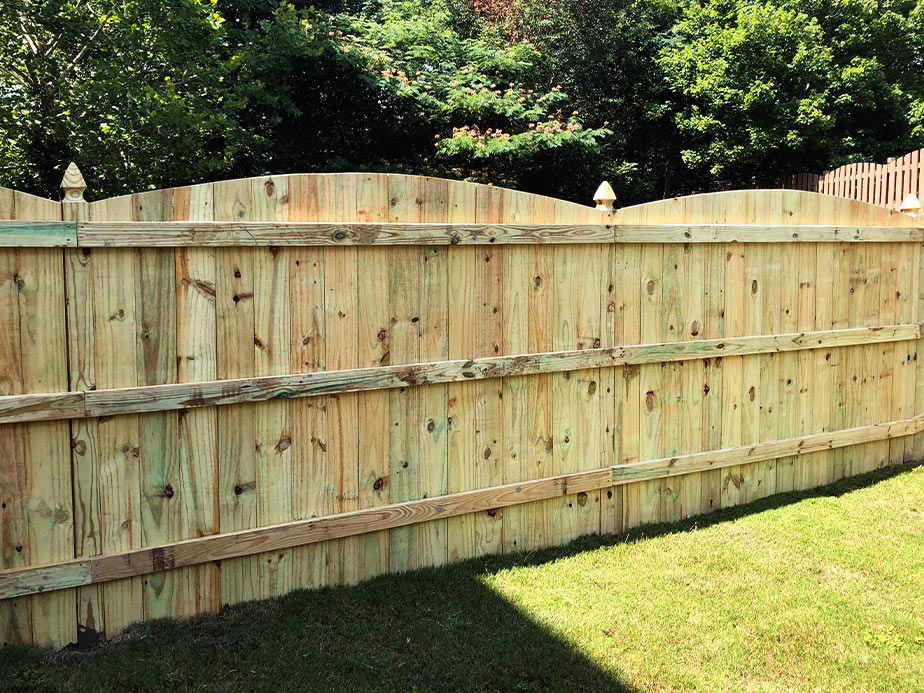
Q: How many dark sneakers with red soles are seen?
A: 0